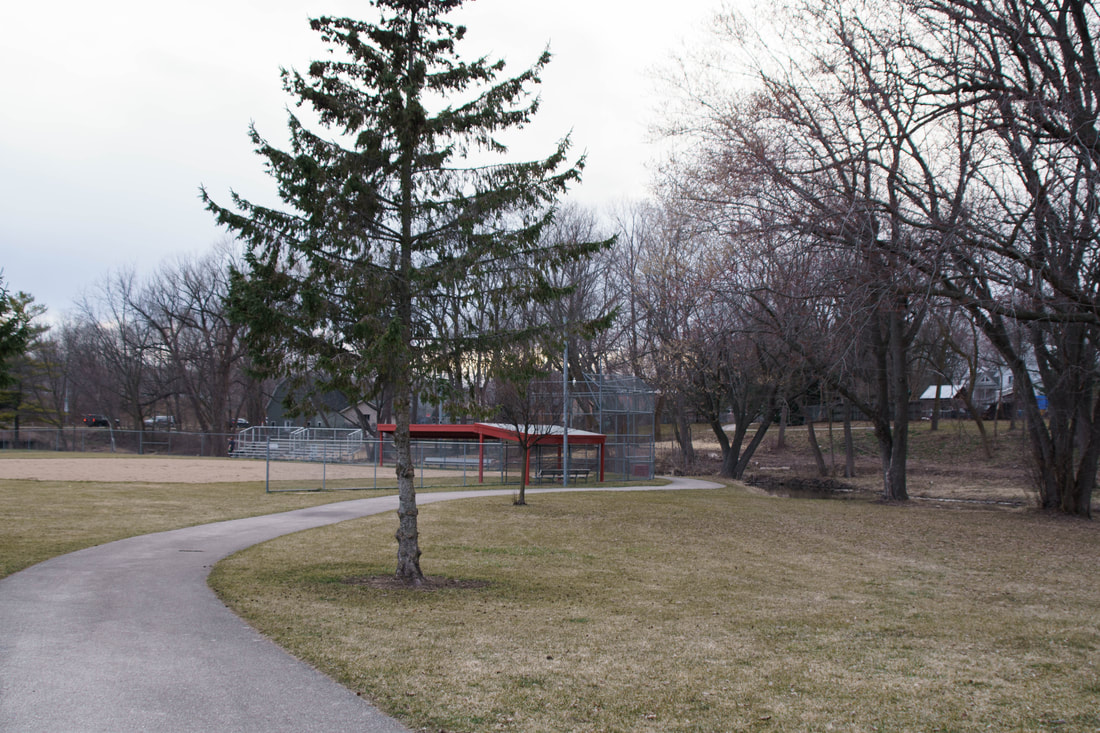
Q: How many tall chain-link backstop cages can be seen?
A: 1